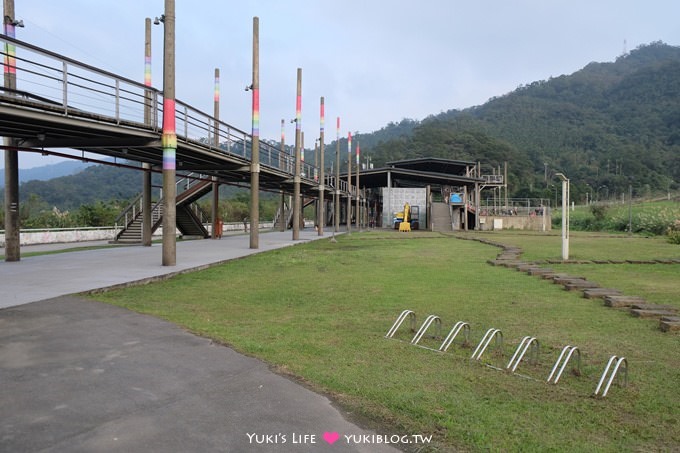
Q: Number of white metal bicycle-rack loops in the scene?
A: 7